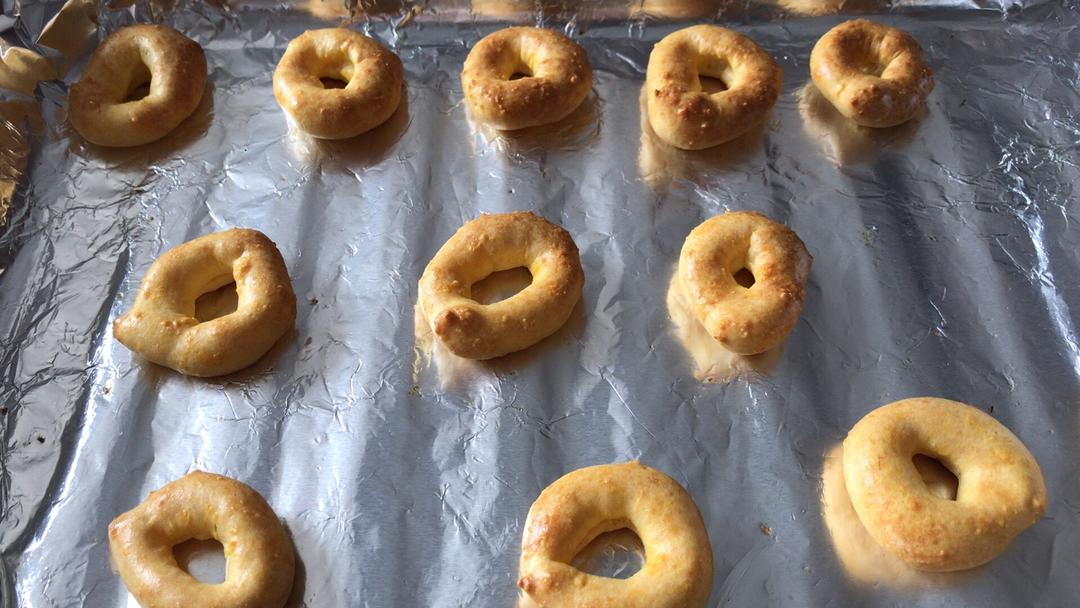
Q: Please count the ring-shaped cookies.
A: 11